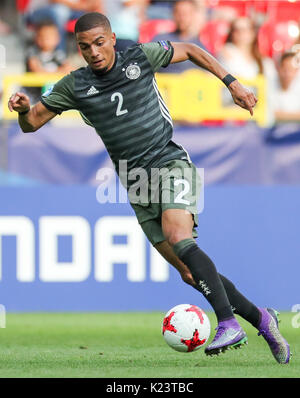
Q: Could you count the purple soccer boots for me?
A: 2